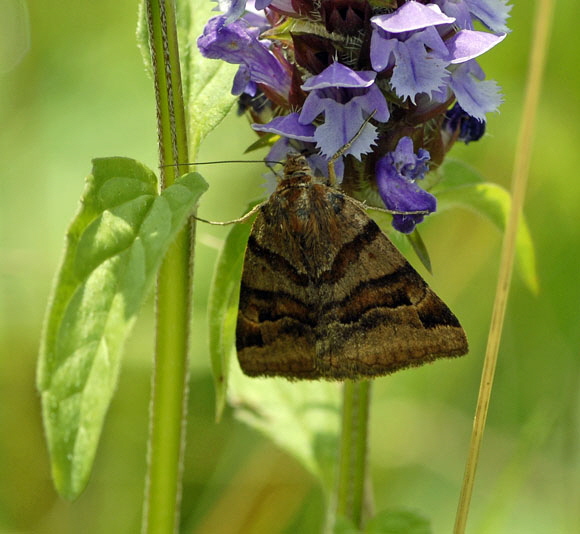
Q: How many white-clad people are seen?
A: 0